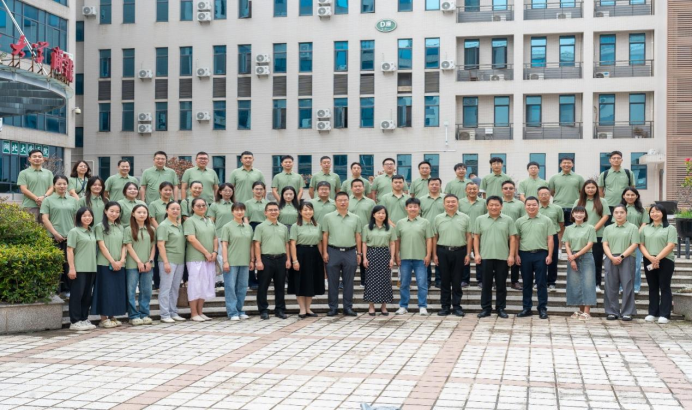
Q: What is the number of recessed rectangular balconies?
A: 9